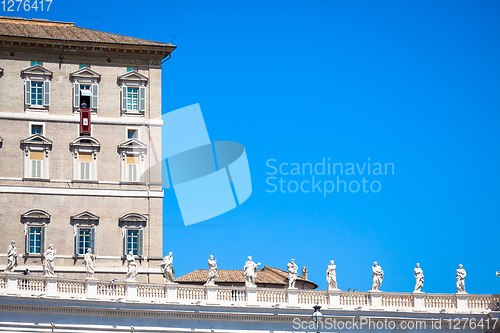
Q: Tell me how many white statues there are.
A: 12